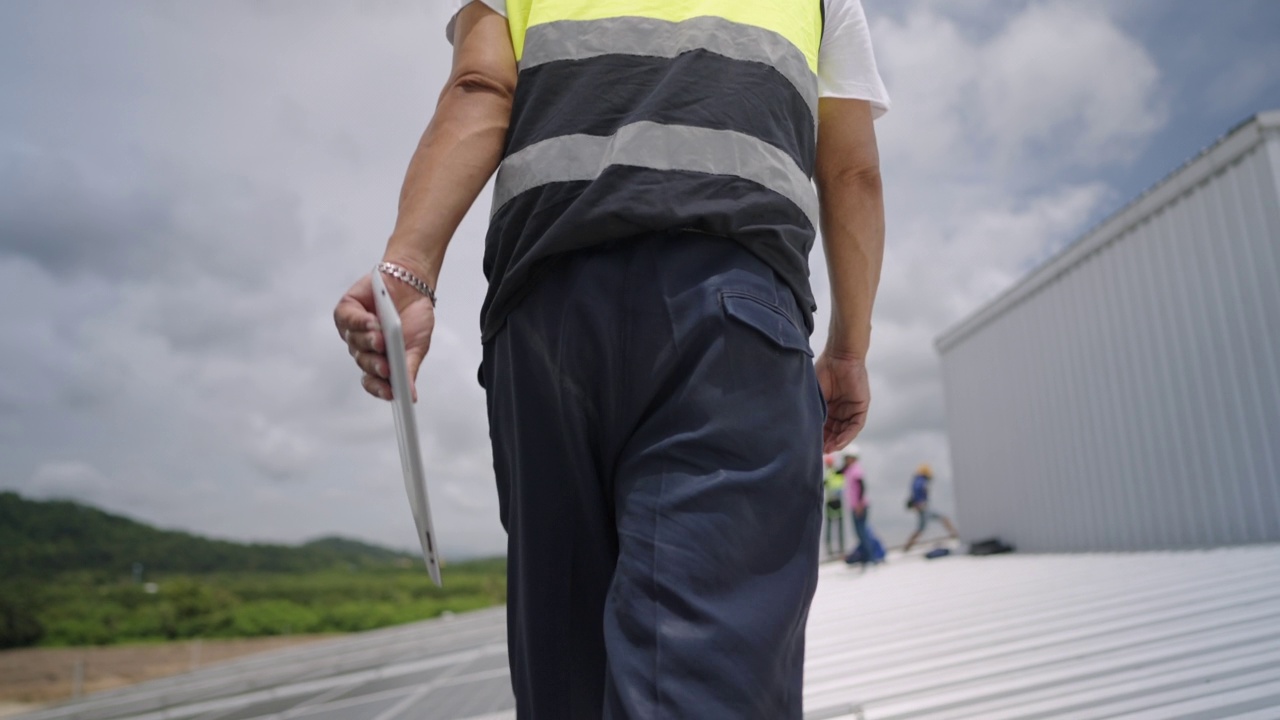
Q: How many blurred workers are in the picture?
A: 3